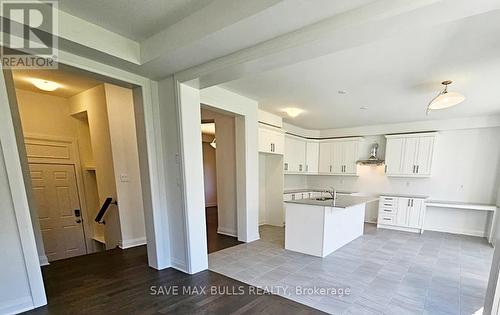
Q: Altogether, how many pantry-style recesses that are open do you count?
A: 1